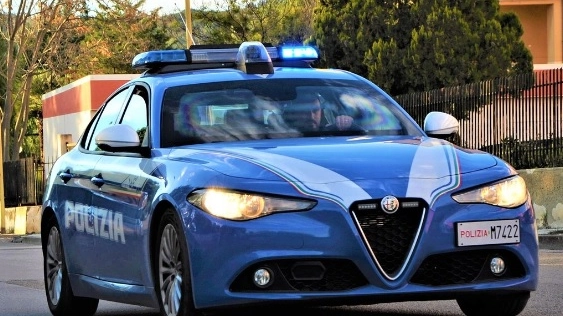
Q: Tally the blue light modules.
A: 2